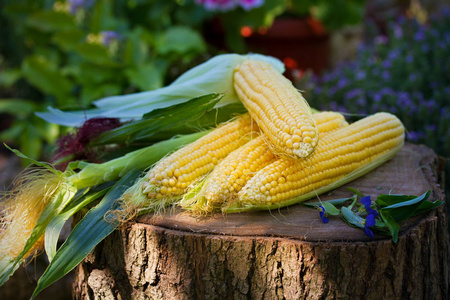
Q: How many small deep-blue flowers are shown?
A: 3